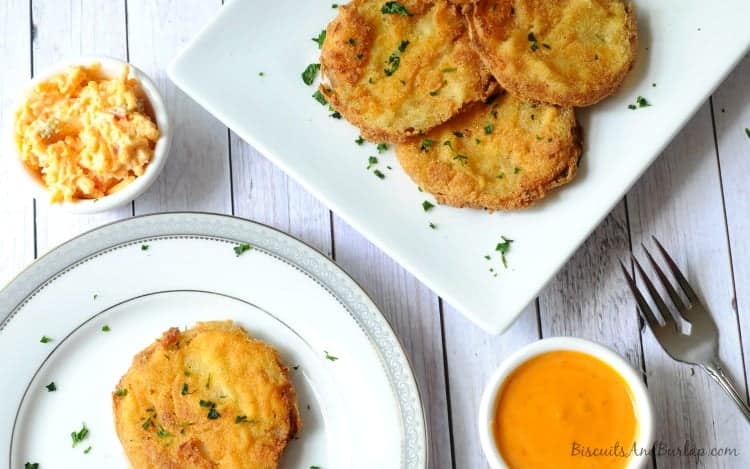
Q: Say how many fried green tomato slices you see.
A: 4